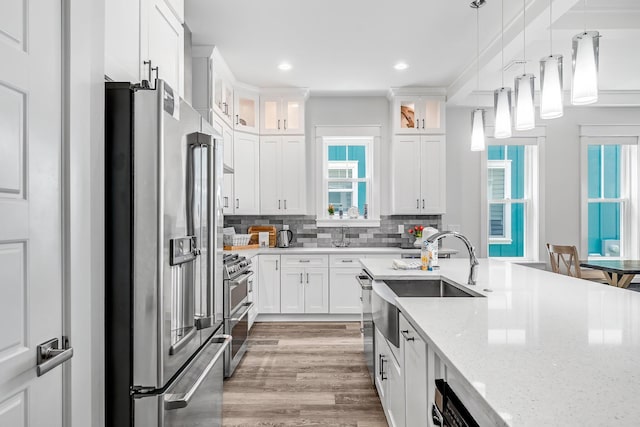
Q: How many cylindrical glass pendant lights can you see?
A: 5